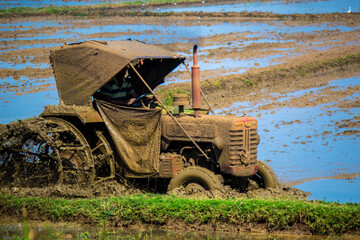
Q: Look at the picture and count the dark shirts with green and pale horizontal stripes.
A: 1